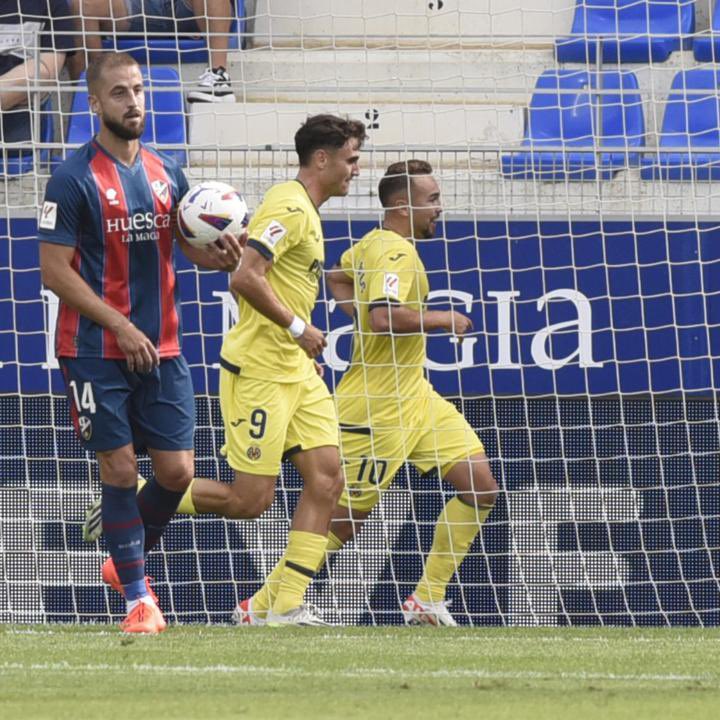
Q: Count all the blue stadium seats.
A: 7